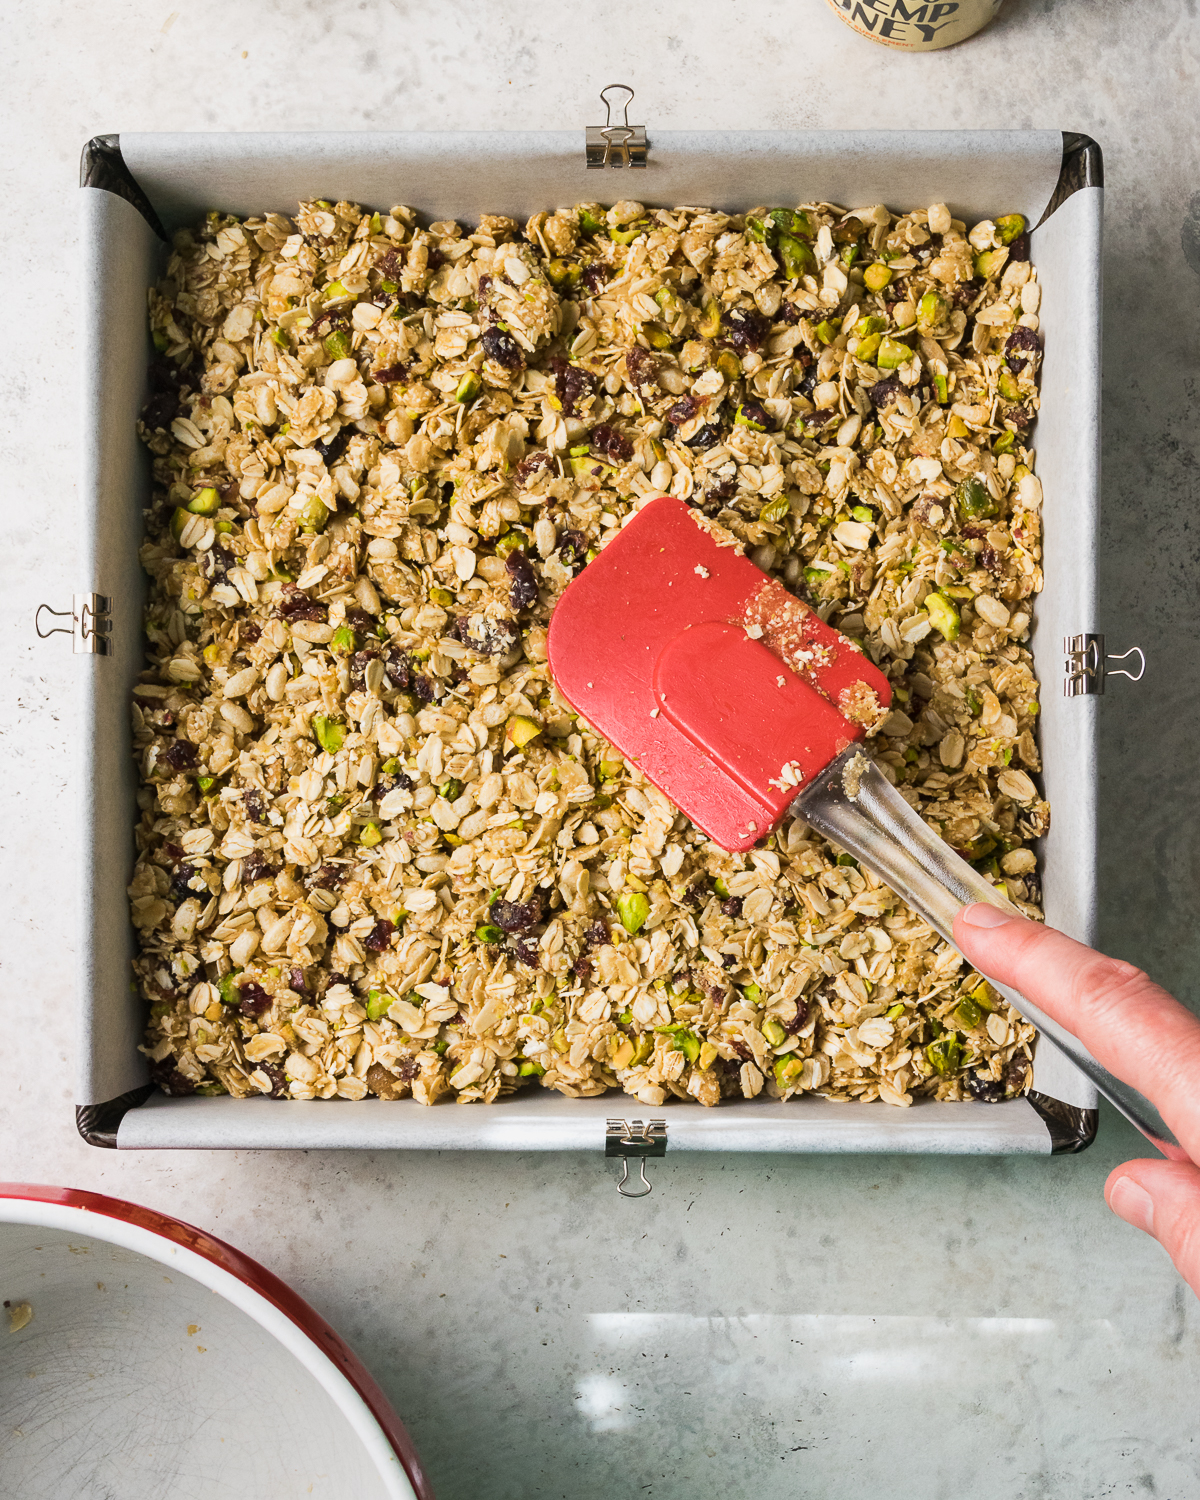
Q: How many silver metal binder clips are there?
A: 4